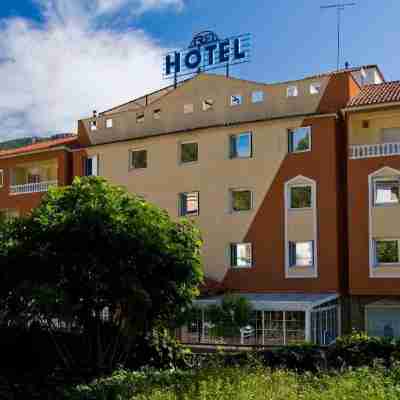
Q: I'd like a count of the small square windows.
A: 10